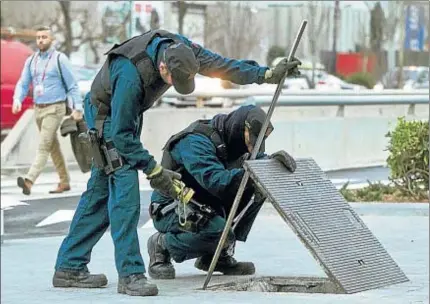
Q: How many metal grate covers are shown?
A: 1